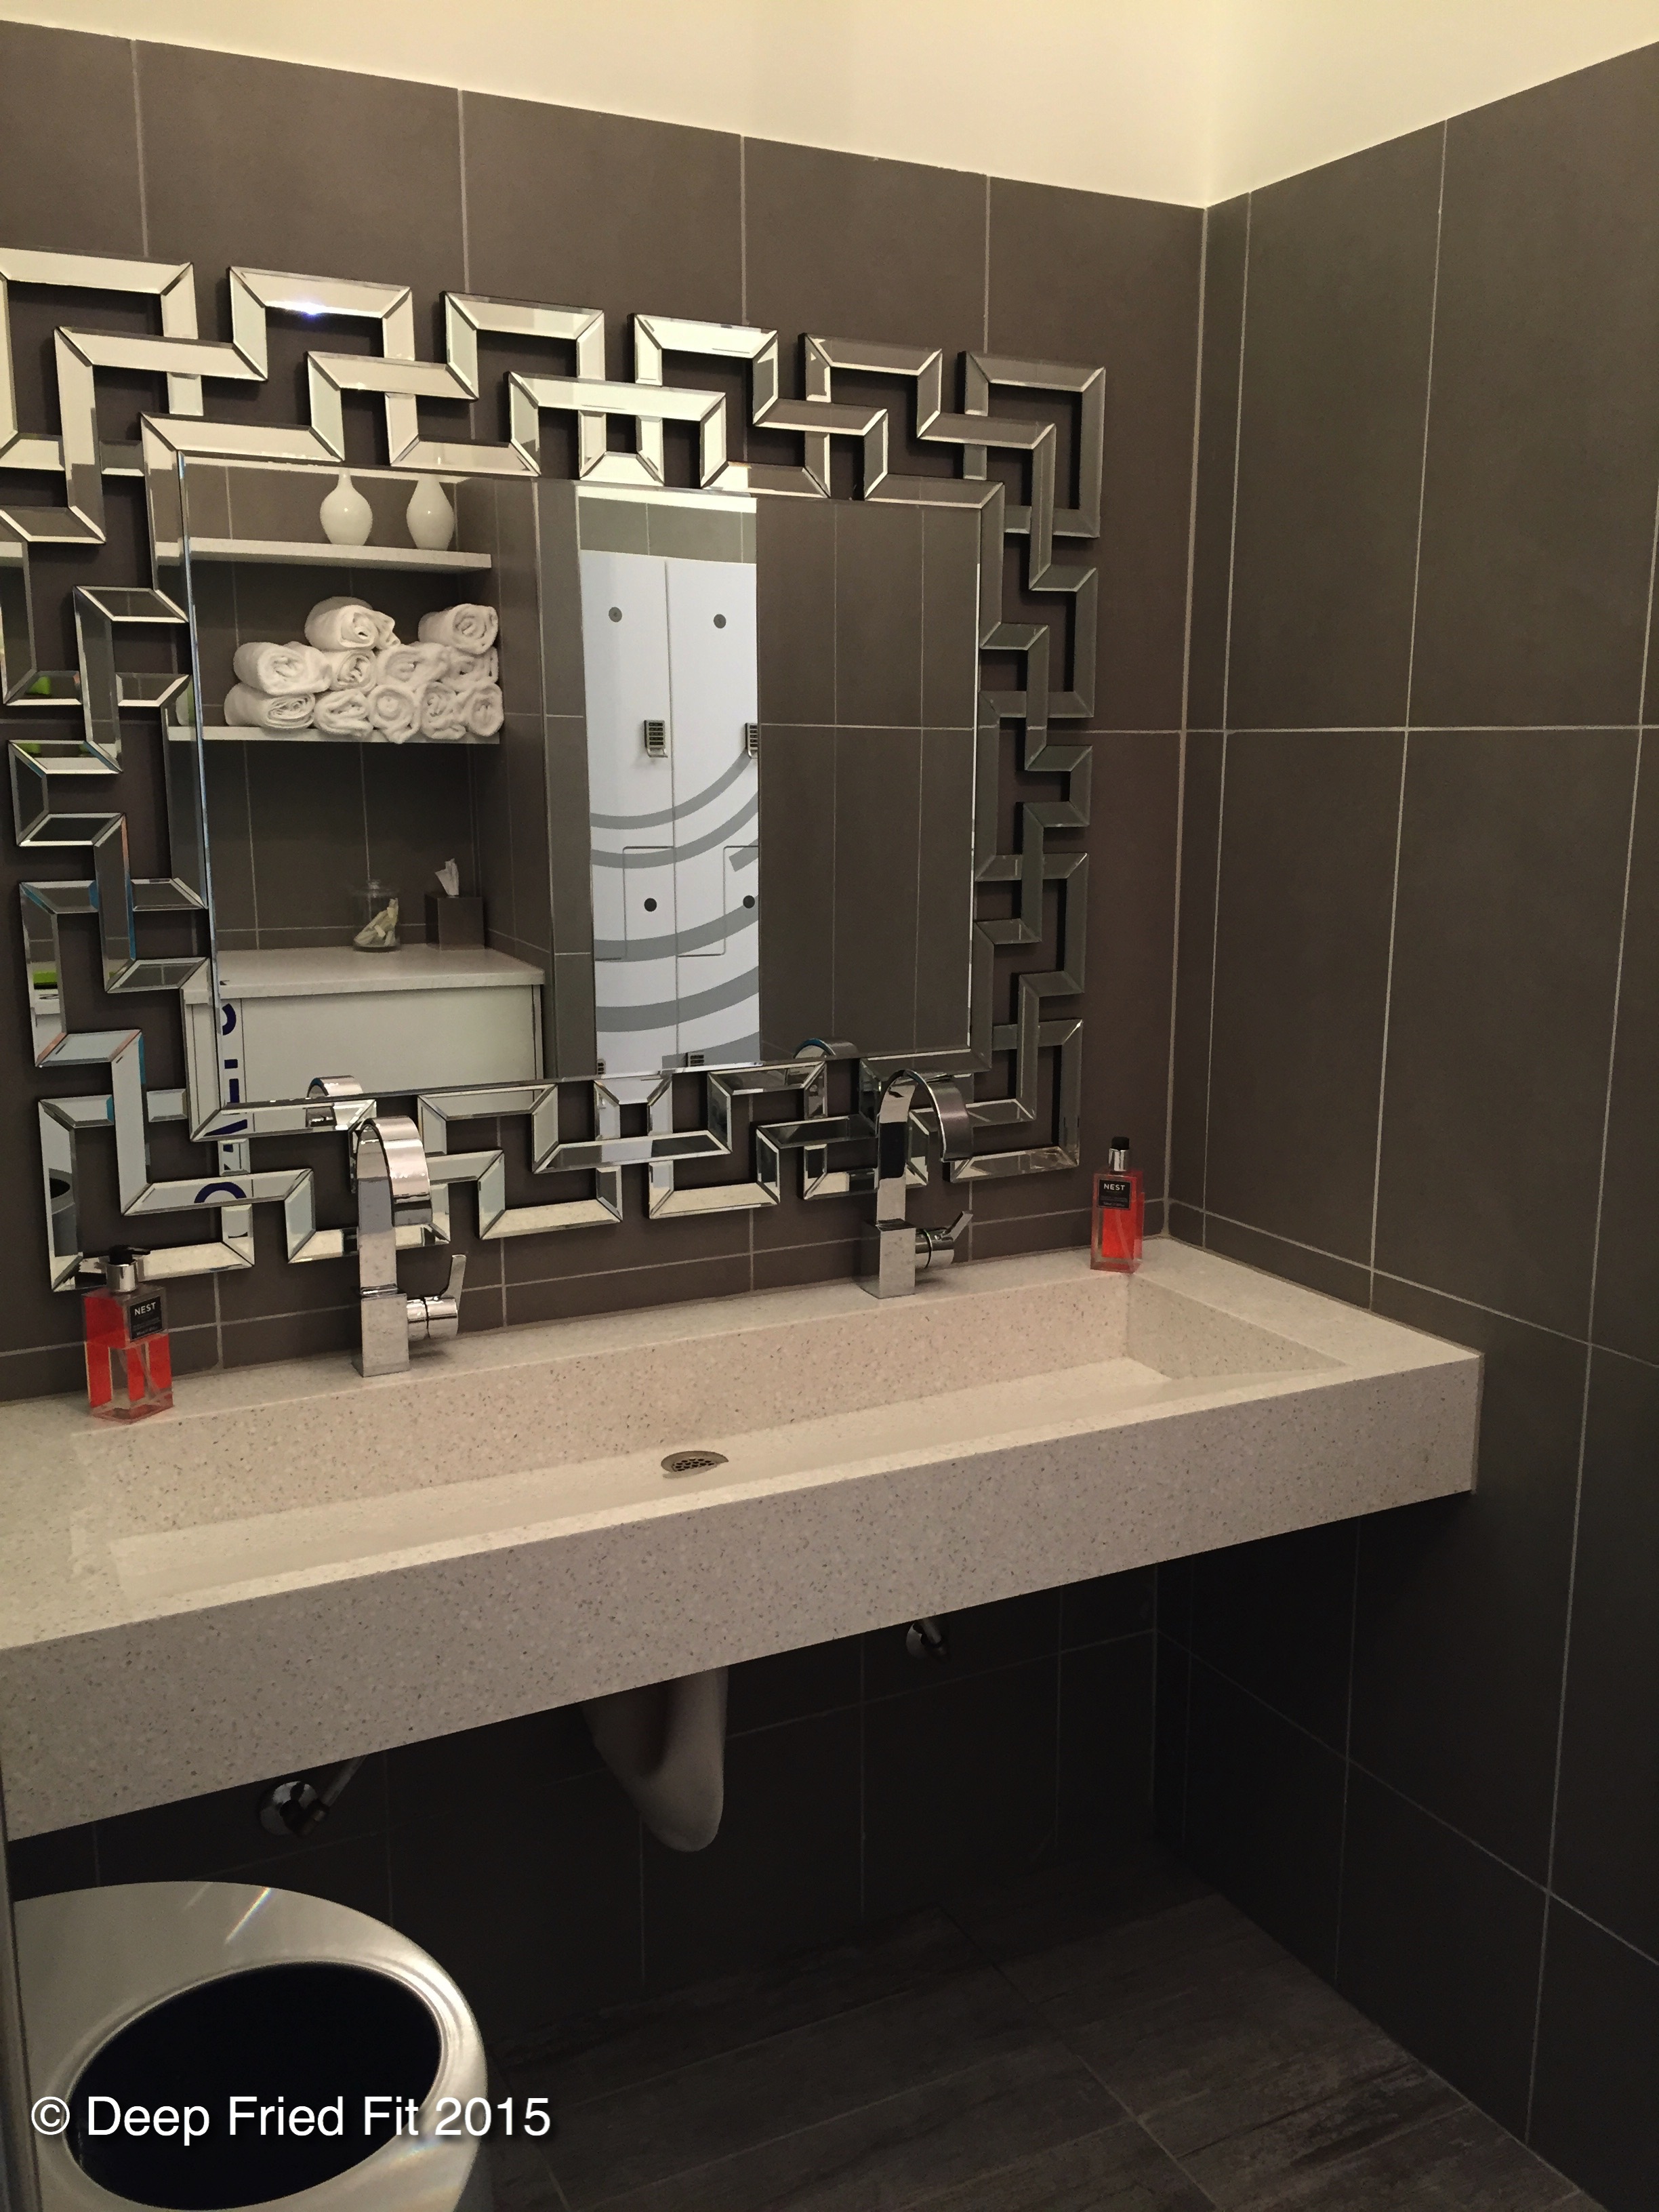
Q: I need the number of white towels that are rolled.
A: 11